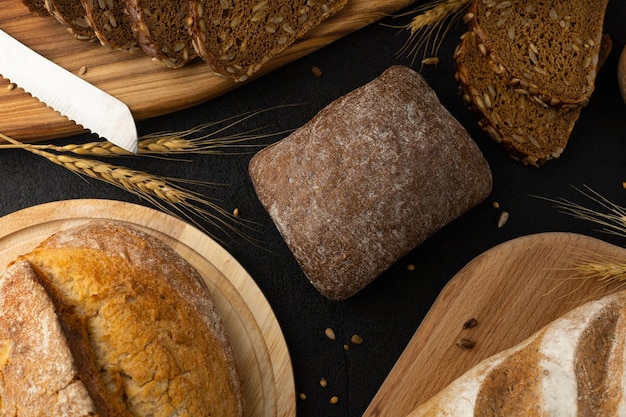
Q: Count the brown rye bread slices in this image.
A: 7